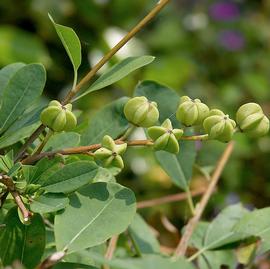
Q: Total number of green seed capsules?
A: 7